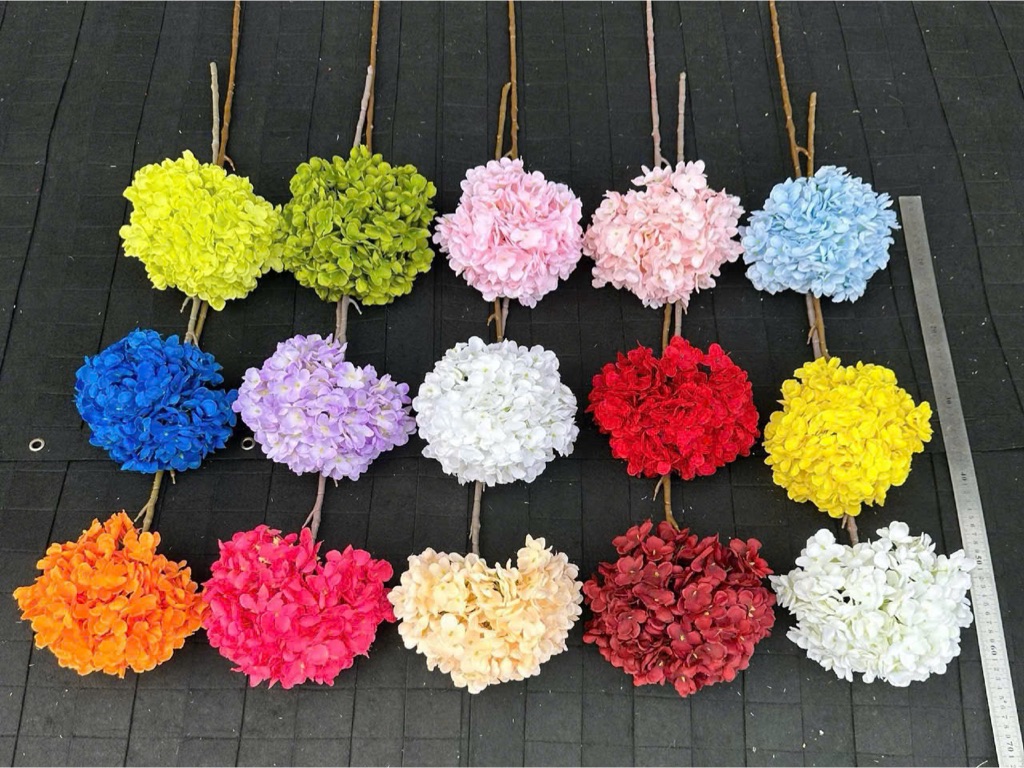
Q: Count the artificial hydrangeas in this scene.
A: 15